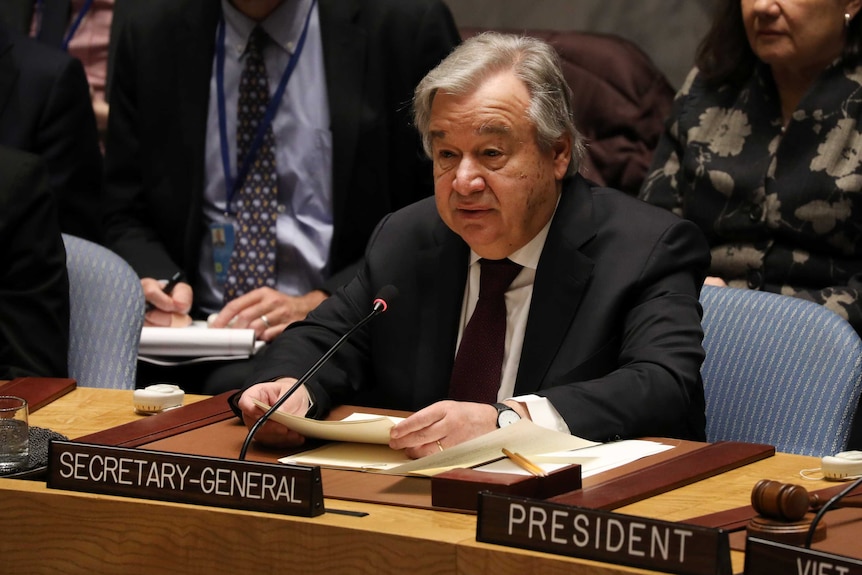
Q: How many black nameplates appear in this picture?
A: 3